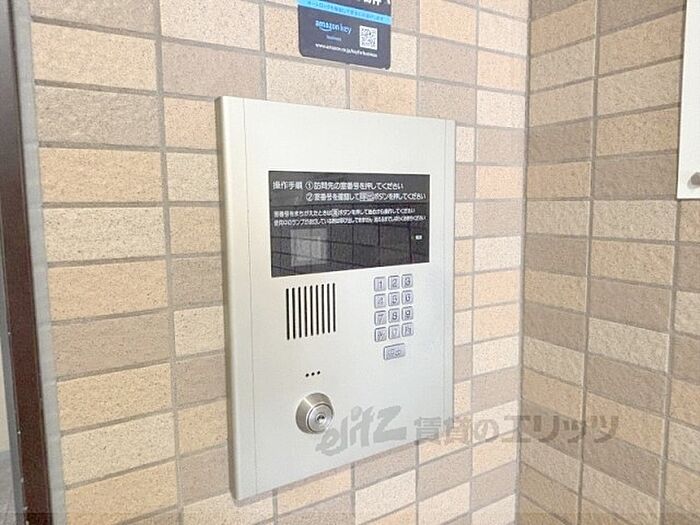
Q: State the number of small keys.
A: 12